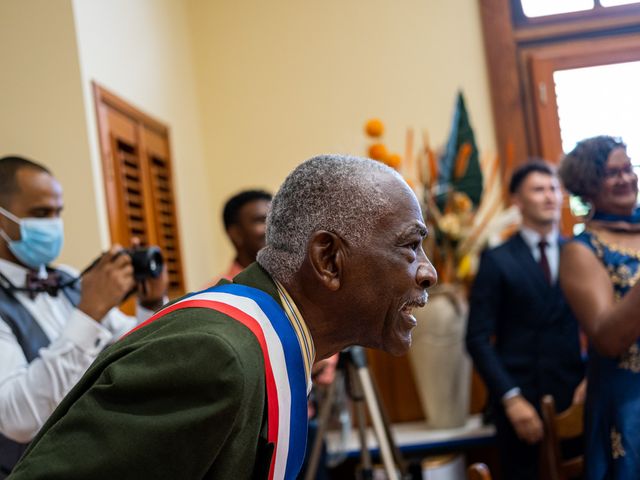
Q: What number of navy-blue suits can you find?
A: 1